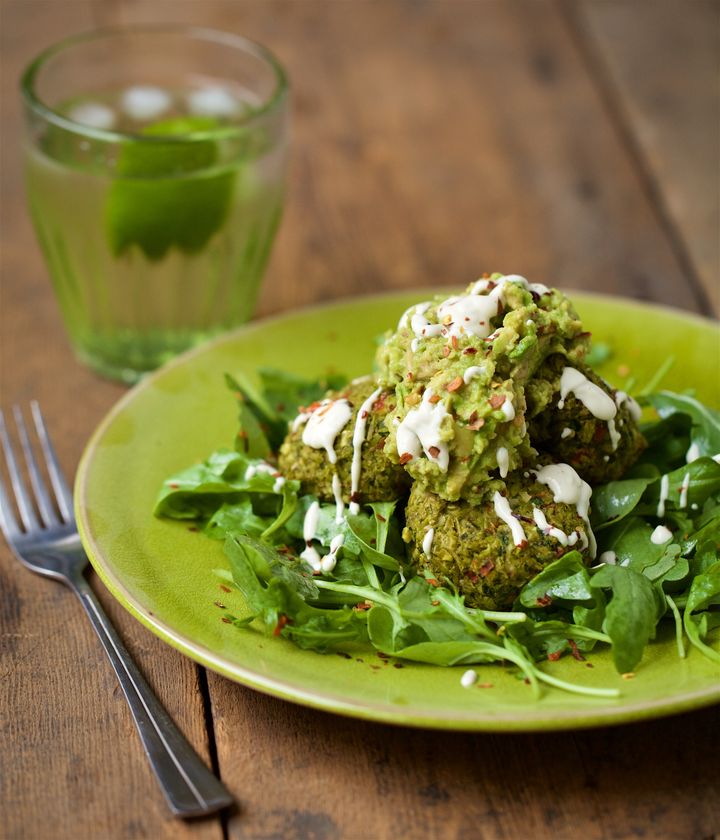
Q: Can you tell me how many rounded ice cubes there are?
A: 3